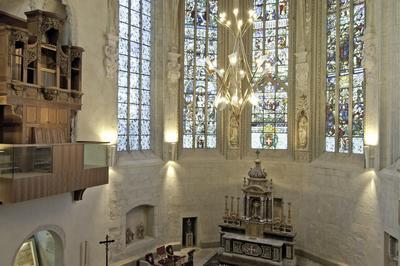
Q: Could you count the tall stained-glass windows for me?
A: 4